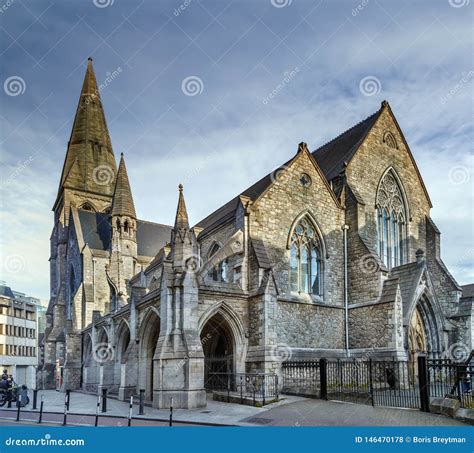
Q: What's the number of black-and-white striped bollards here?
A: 6